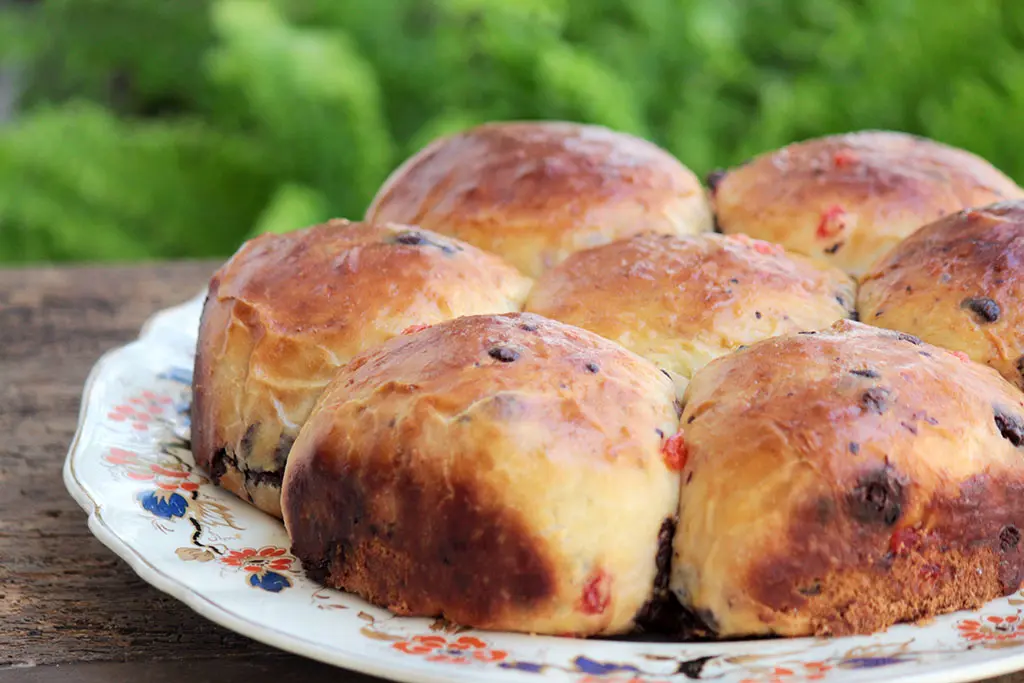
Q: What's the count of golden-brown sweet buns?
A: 7